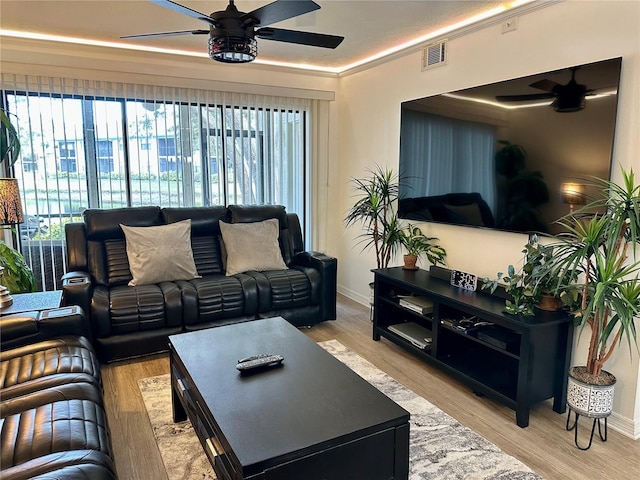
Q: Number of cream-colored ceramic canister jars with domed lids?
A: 0